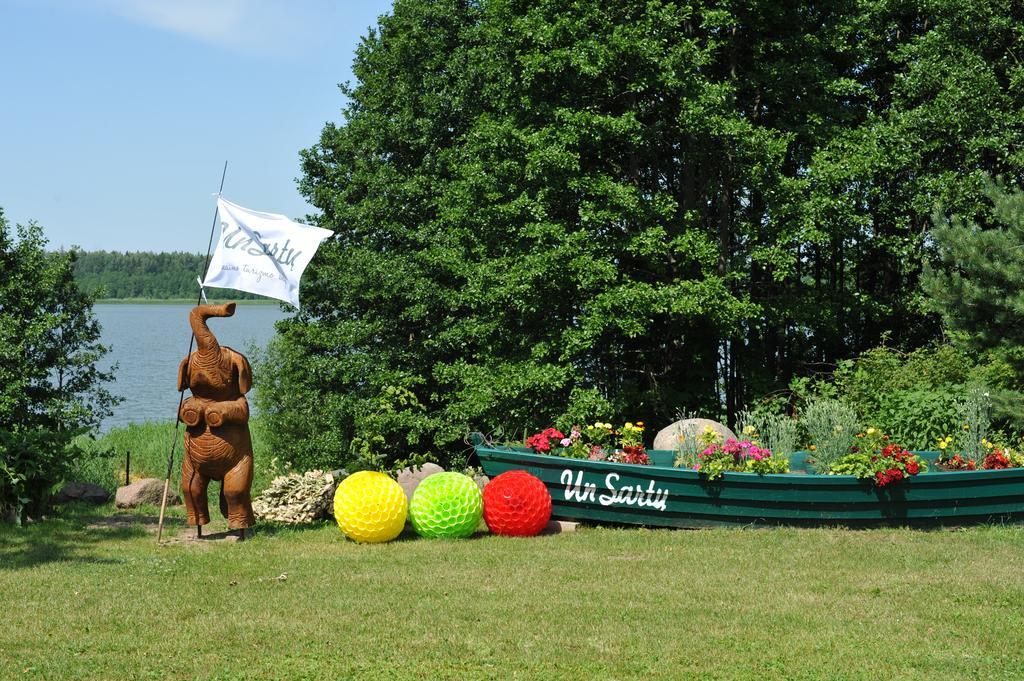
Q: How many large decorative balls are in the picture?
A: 3